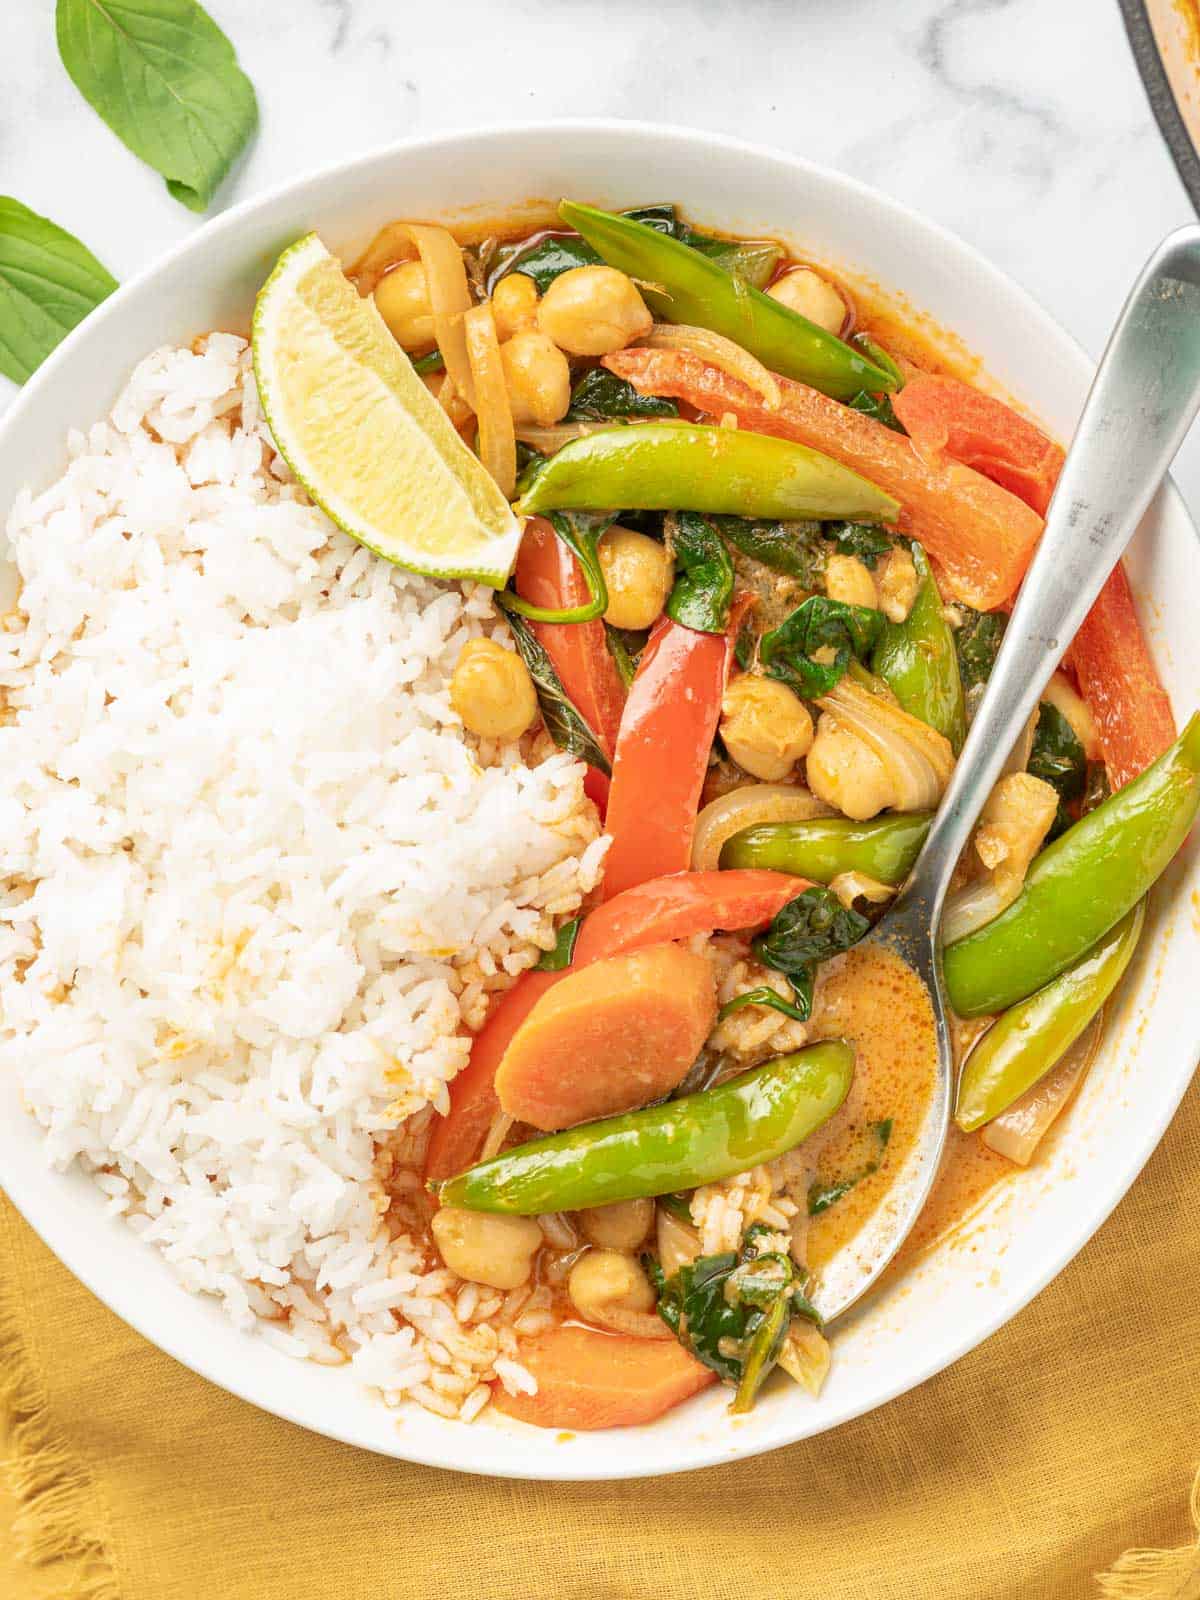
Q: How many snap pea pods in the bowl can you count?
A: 7